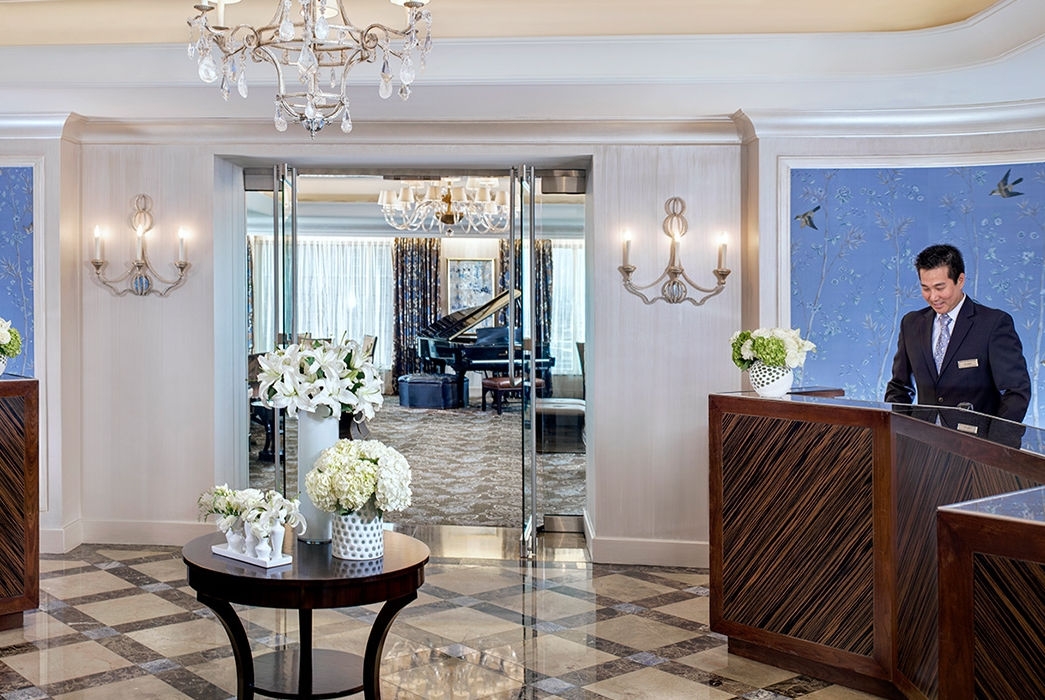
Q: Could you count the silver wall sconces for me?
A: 2